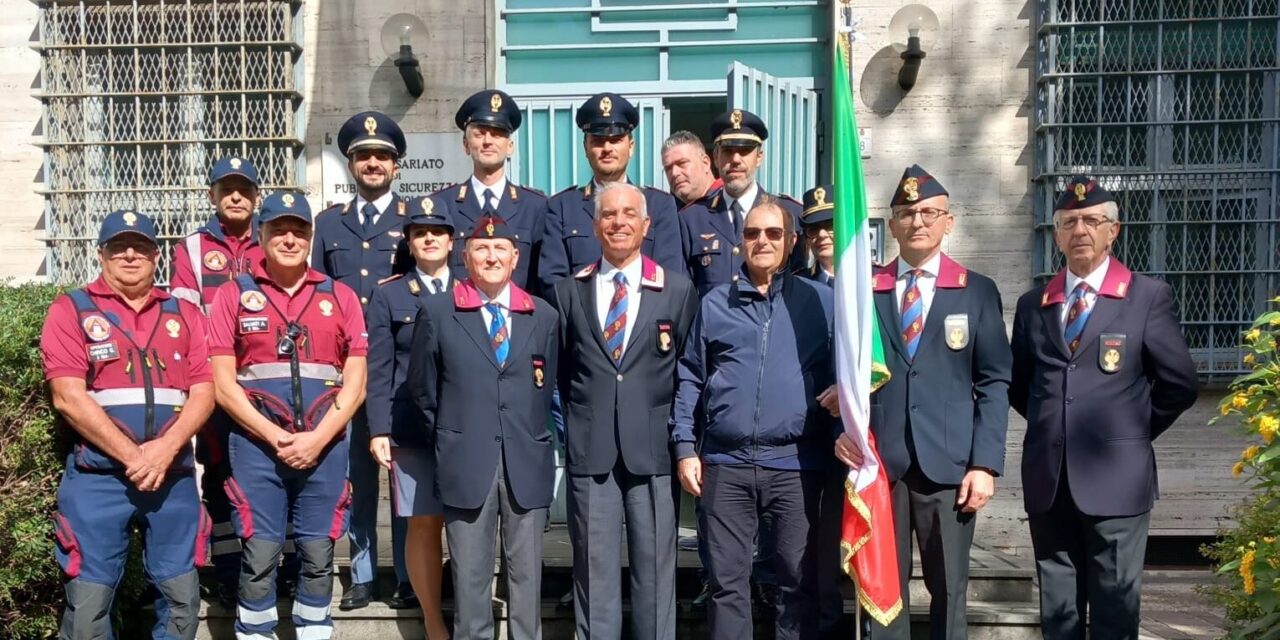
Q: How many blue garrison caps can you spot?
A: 3